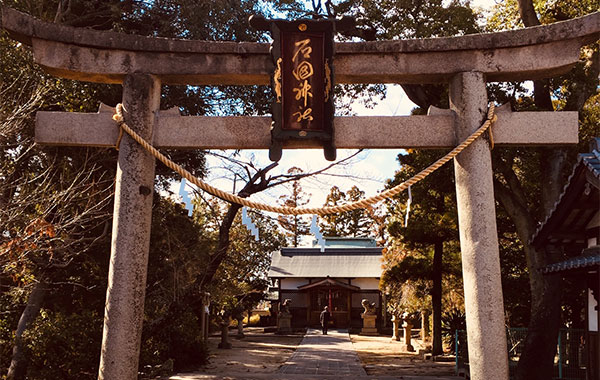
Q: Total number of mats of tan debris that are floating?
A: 0